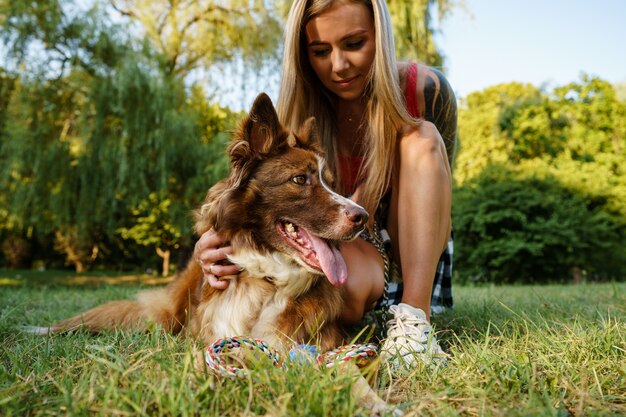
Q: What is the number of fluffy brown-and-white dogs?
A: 1